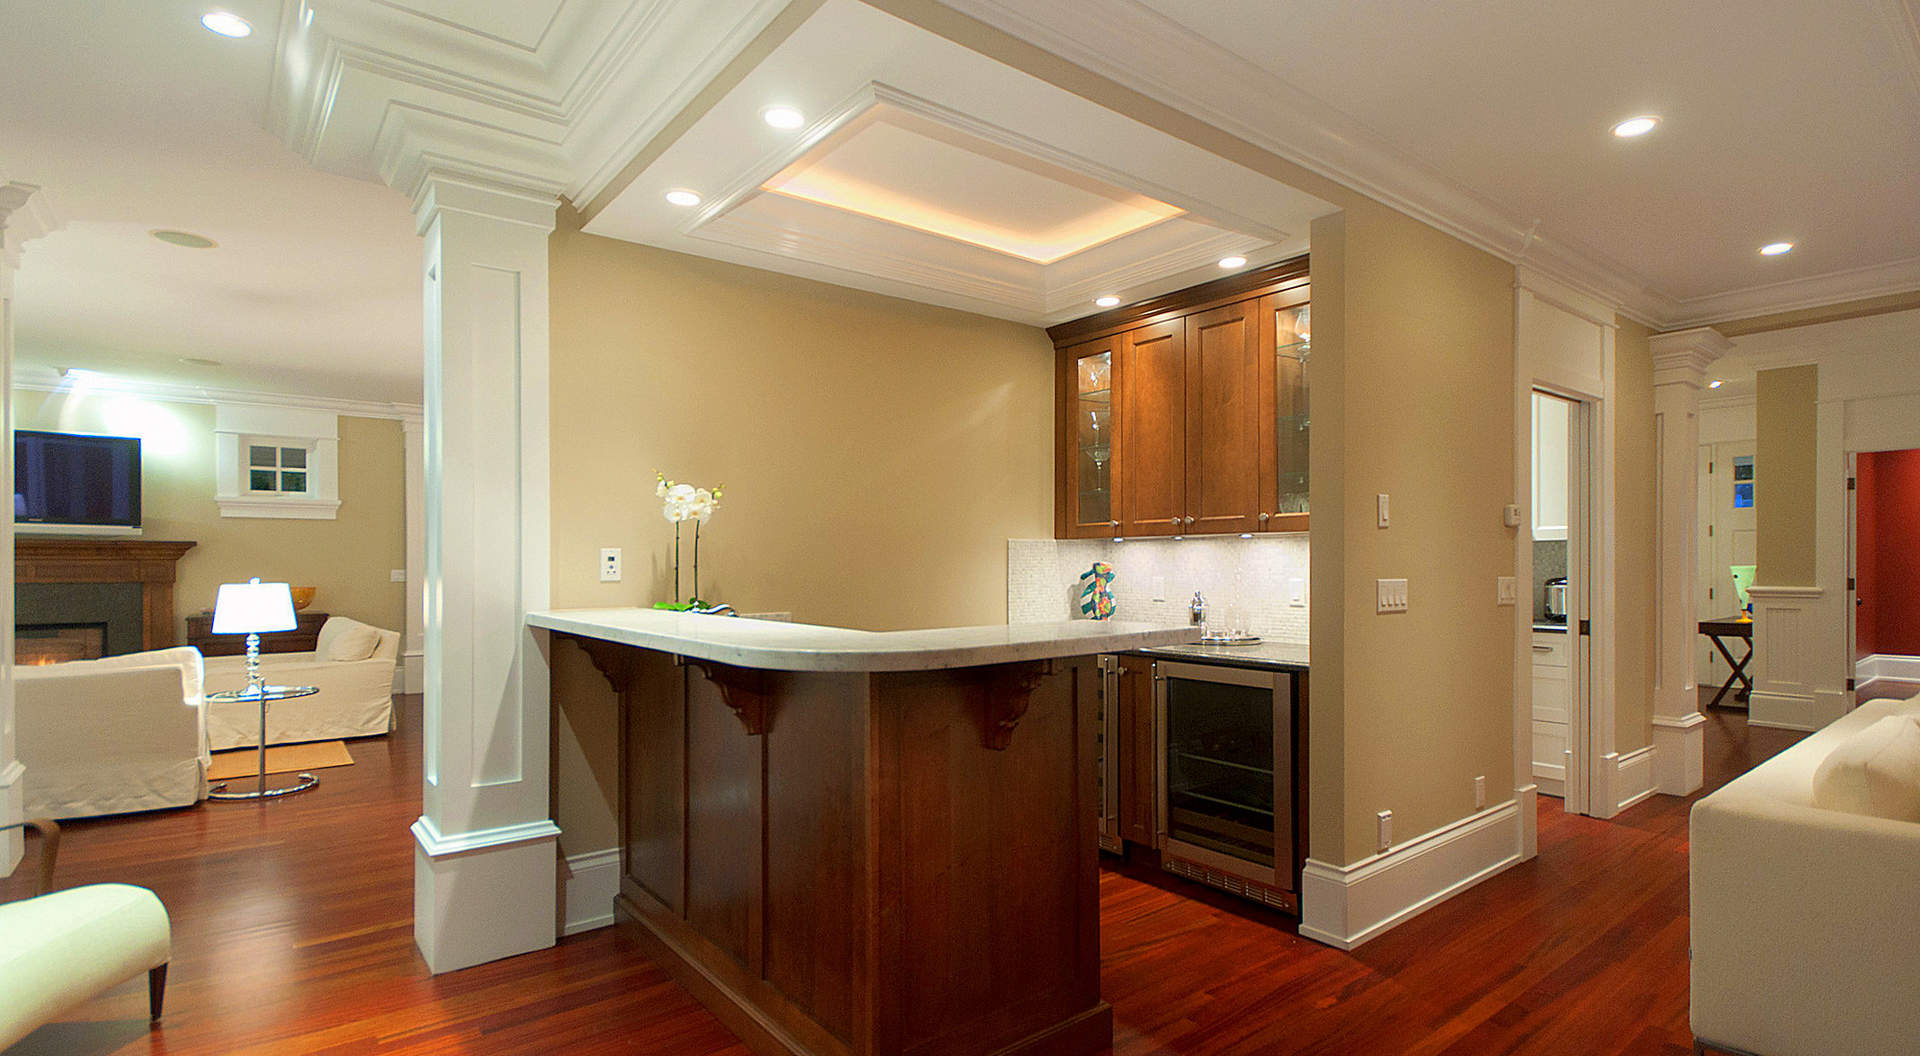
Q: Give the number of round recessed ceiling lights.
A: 8